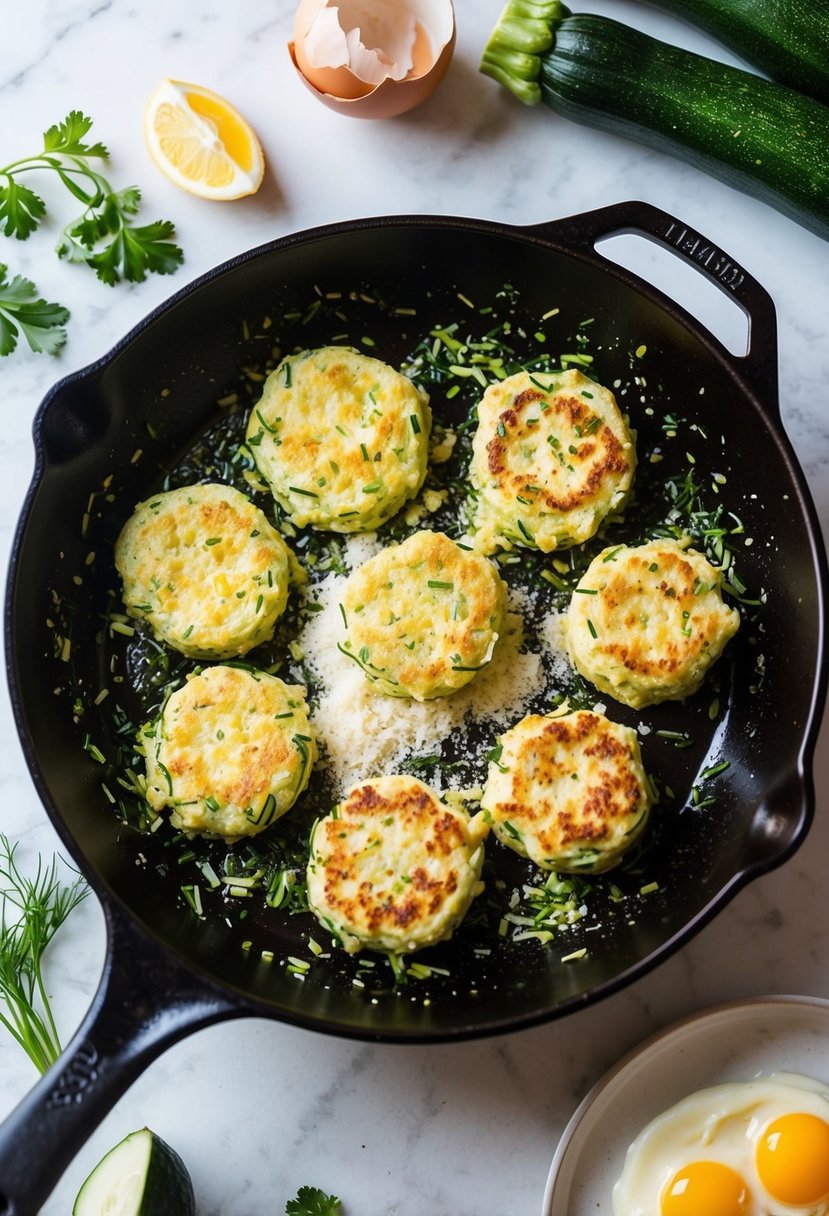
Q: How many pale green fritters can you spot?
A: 8